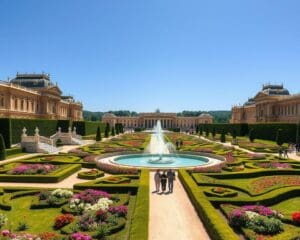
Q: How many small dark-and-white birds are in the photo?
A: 0